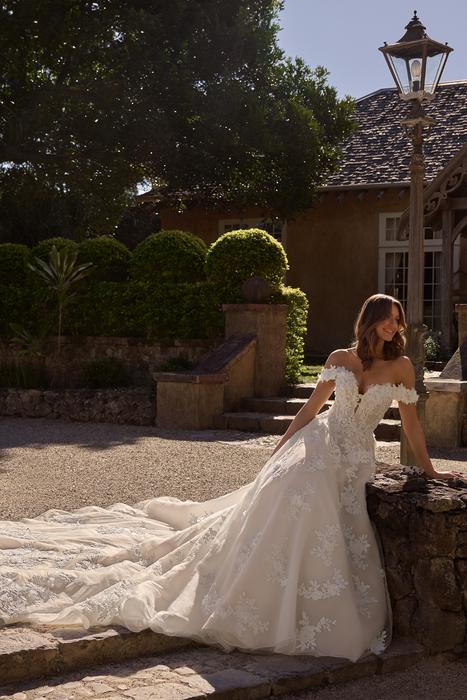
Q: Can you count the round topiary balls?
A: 5